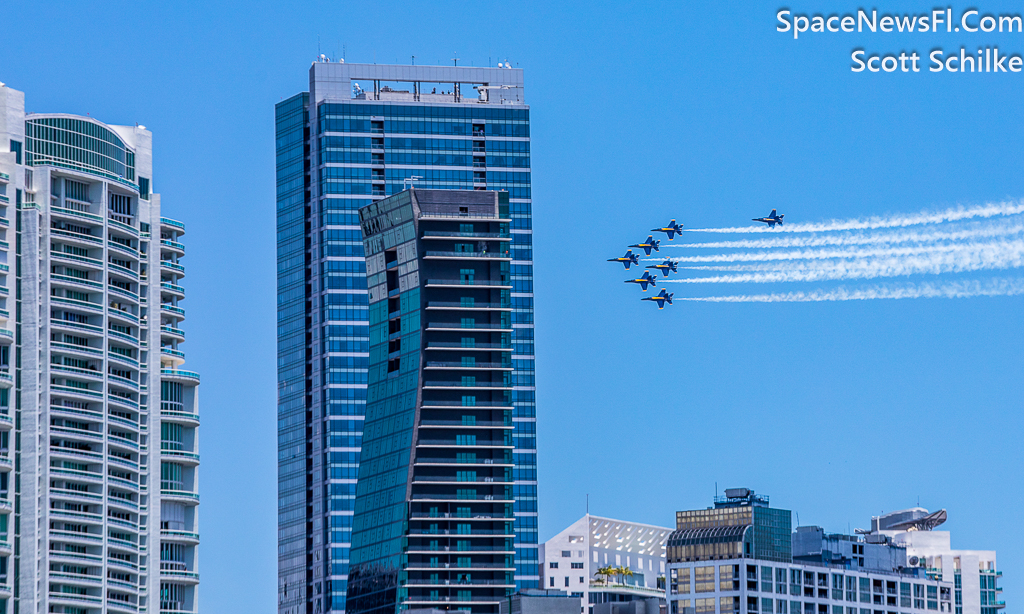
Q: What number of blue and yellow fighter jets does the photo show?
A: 7